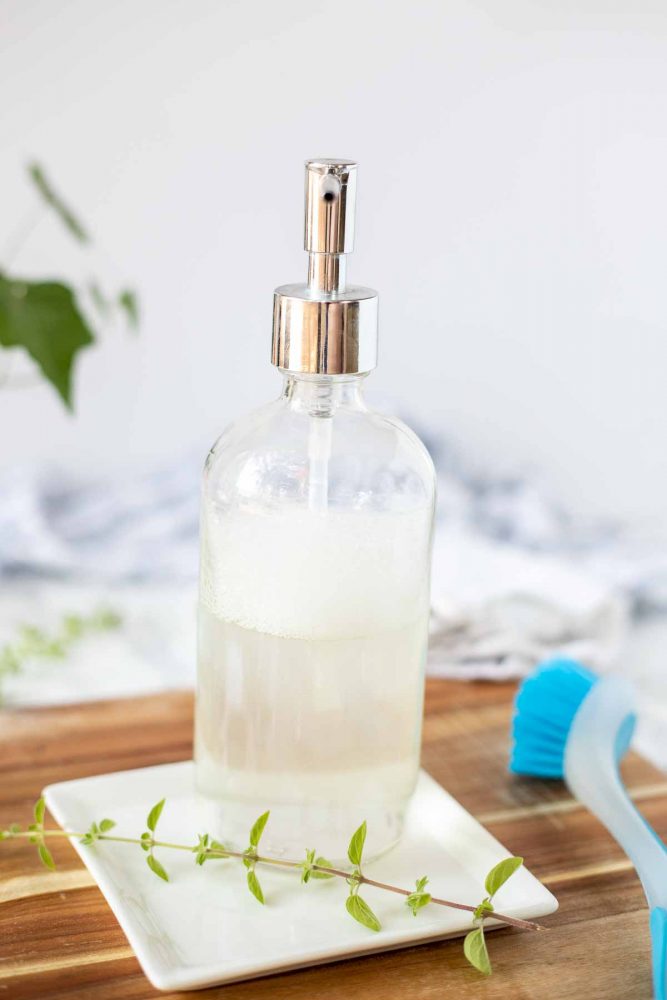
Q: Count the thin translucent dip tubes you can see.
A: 1